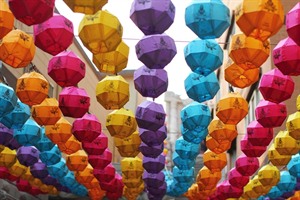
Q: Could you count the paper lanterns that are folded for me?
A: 0